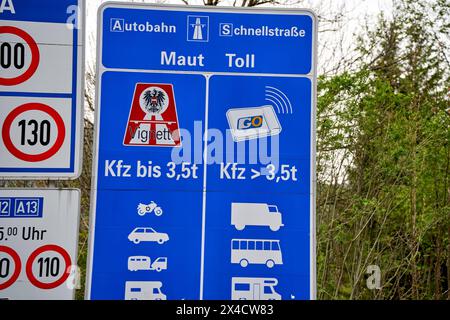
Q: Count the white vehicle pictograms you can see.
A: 7